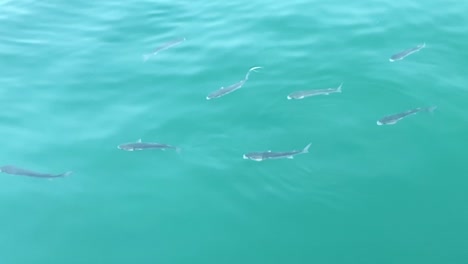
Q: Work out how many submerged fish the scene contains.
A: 8